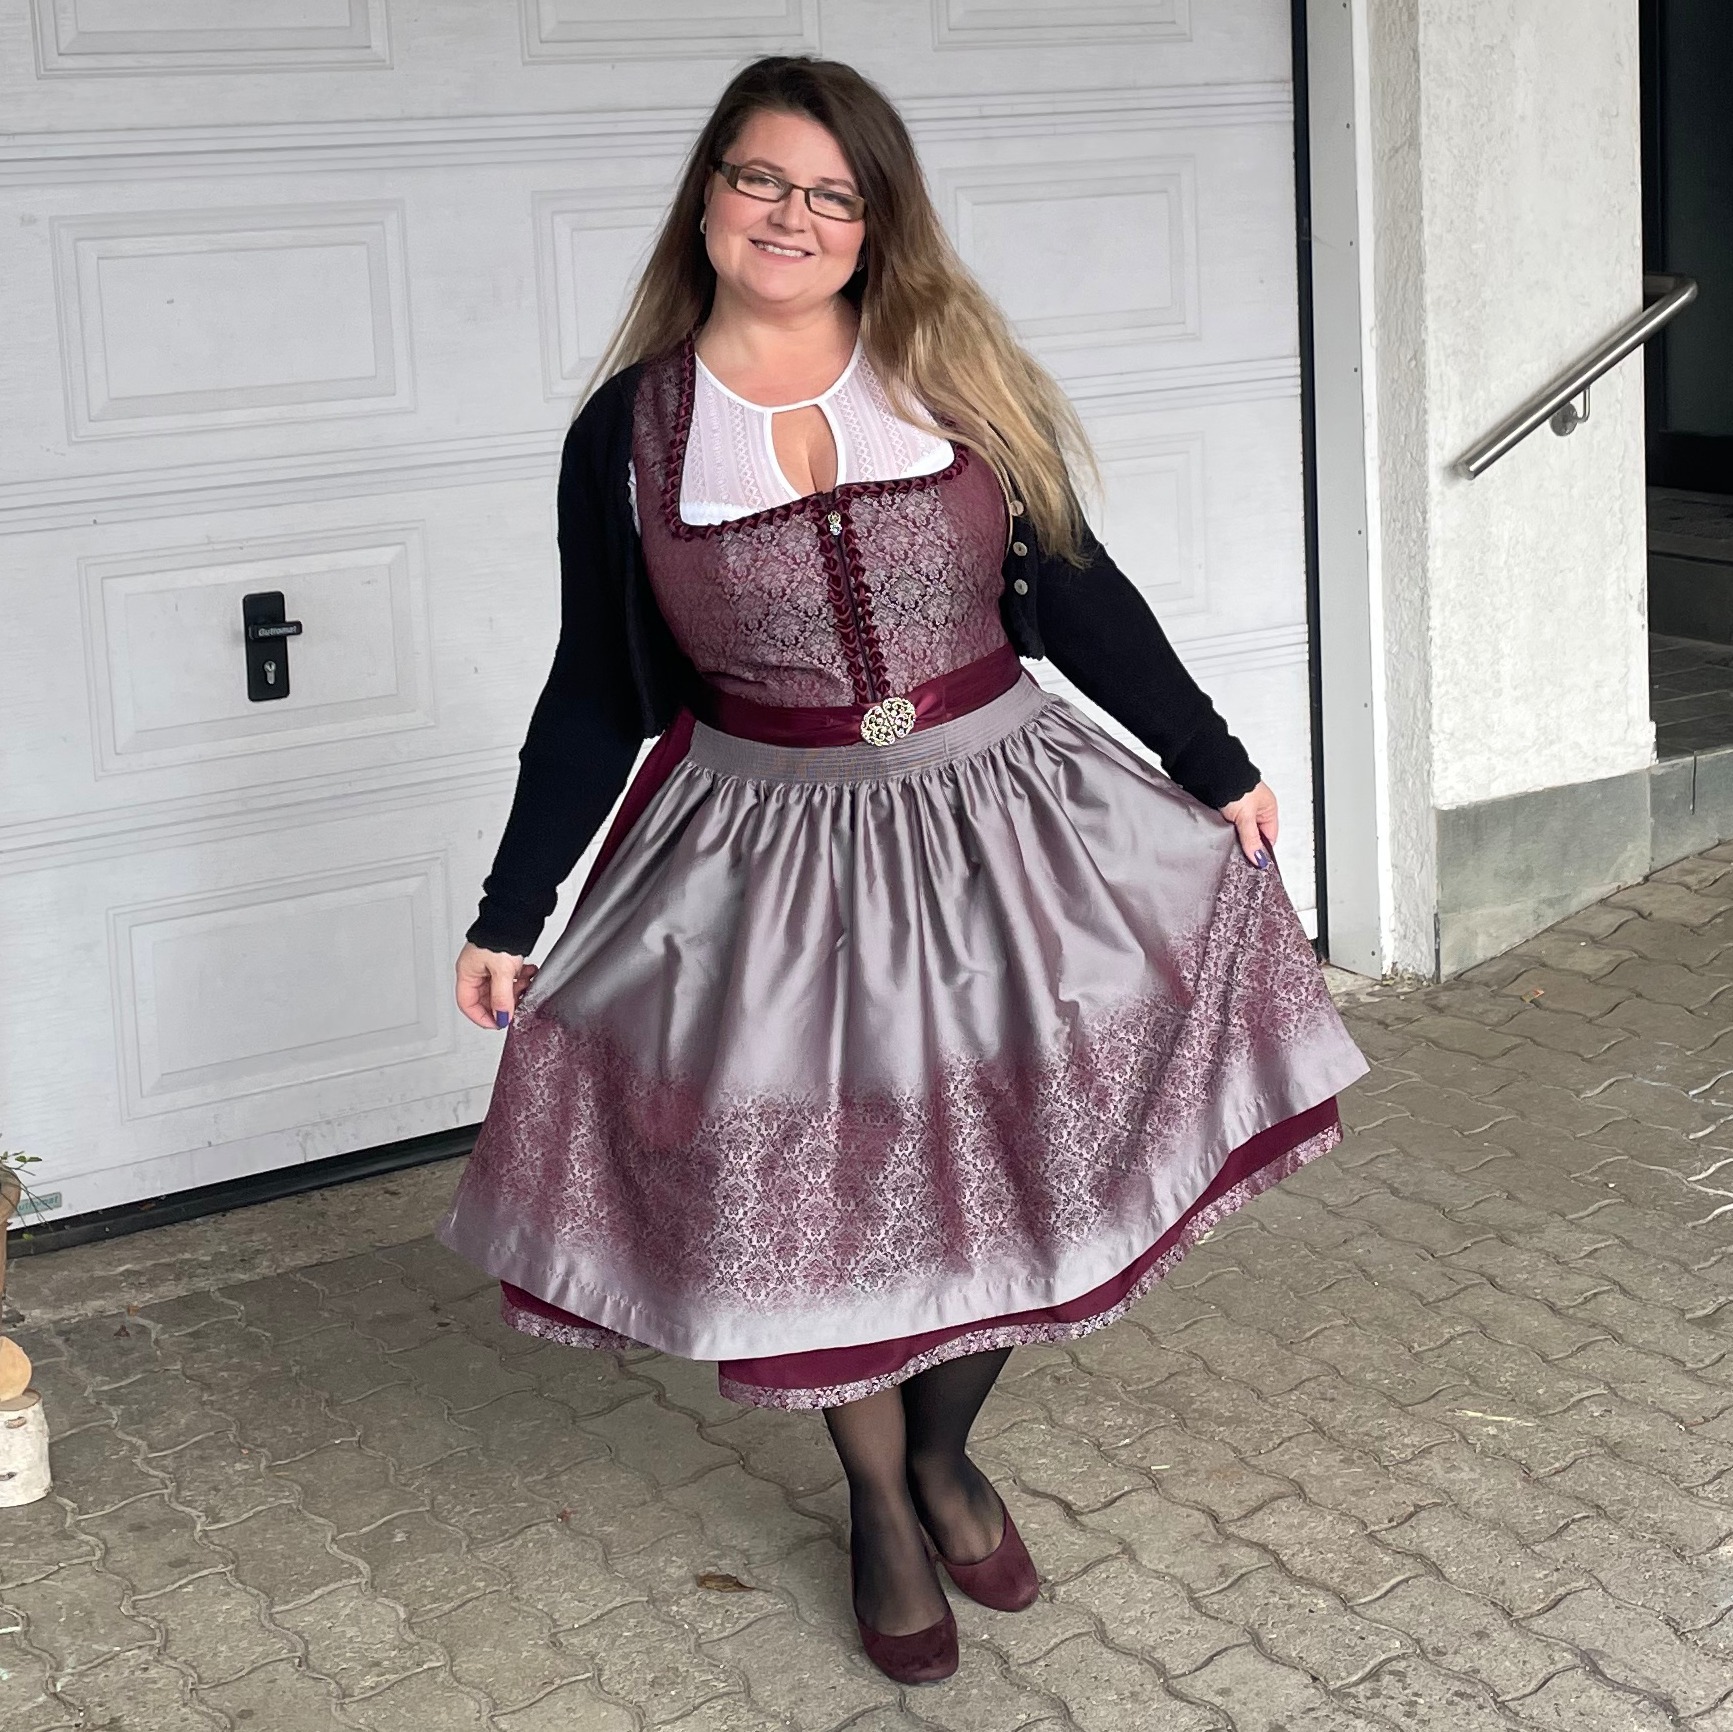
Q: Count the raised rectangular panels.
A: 9